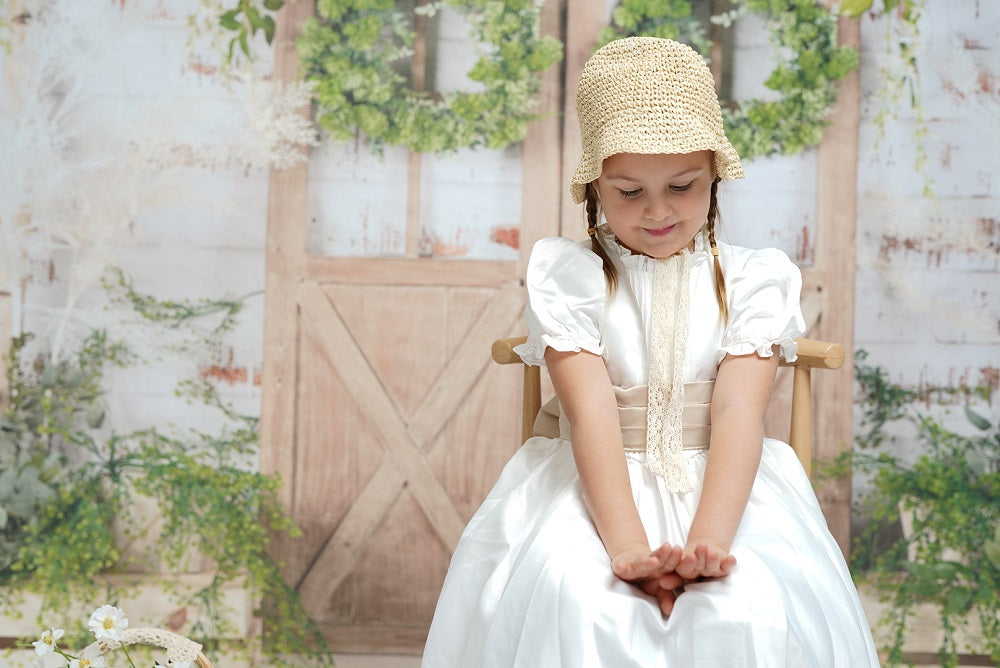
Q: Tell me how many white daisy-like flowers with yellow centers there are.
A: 3